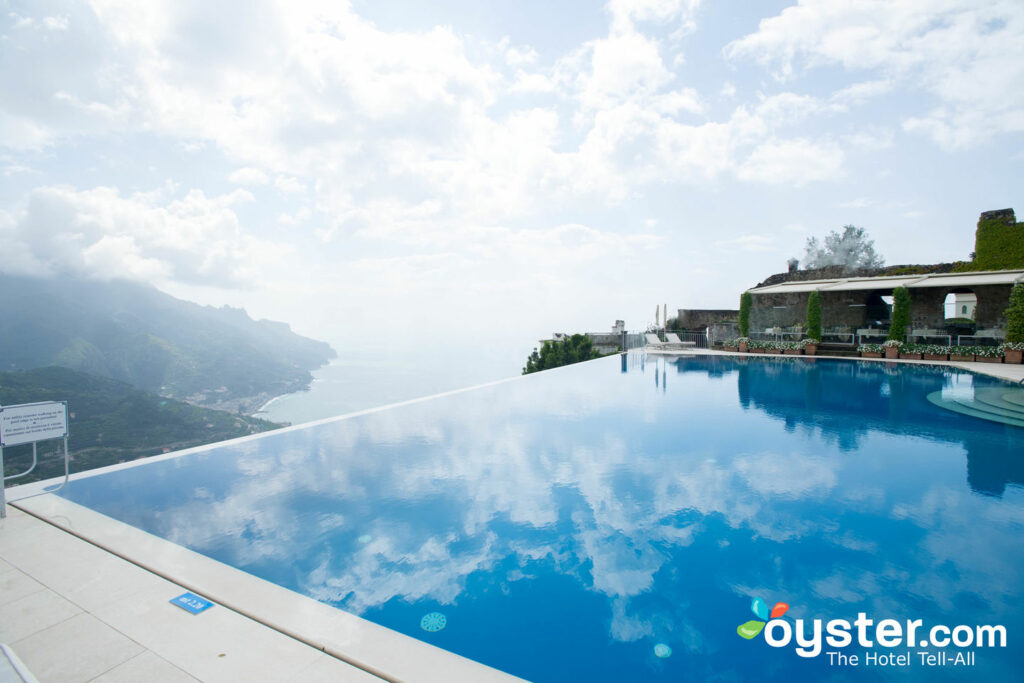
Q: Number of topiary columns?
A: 4